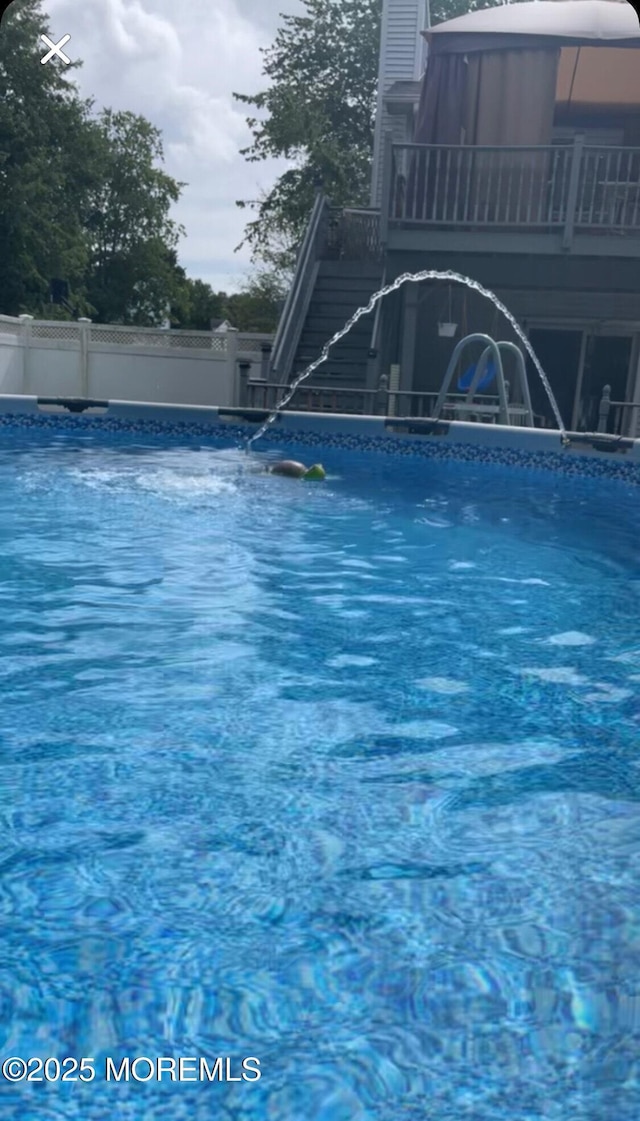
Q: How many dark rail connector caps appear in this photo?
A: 4